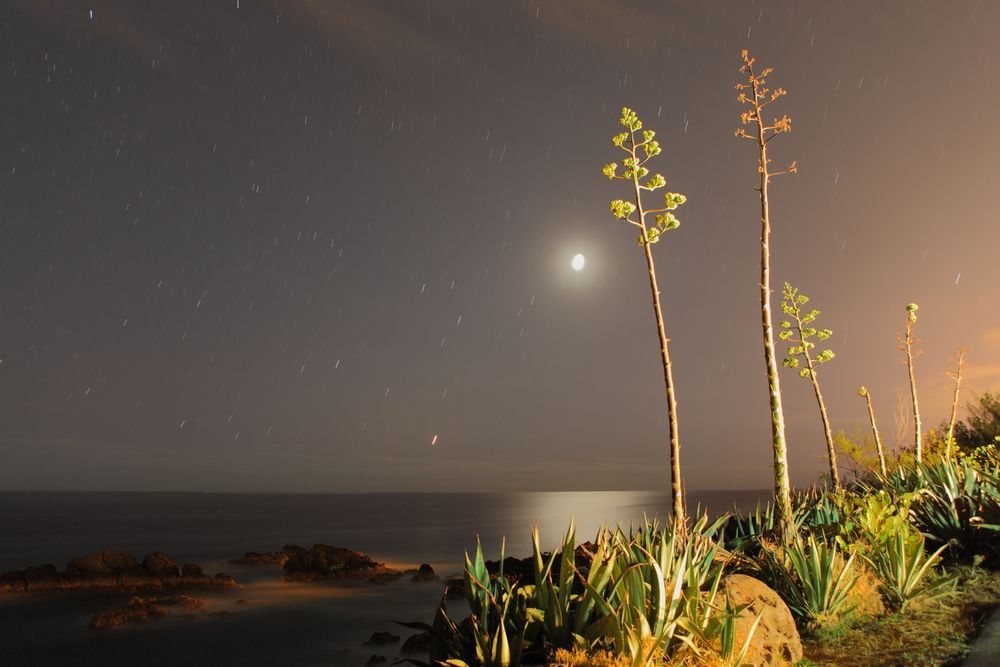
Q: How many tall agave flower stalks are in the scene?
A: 6